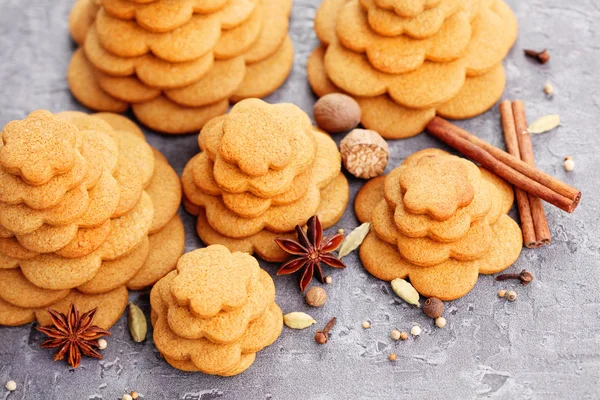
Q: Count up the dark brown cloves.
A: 3